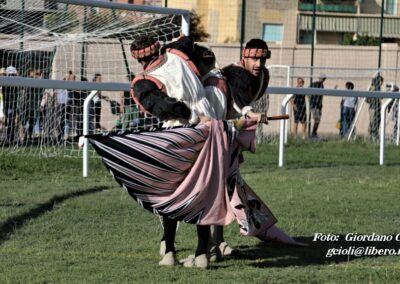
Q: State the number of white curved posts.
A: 3